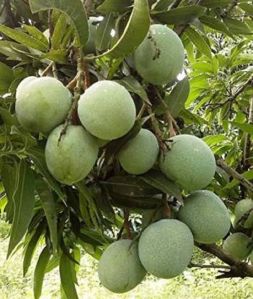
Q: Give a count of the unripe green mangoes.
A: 11